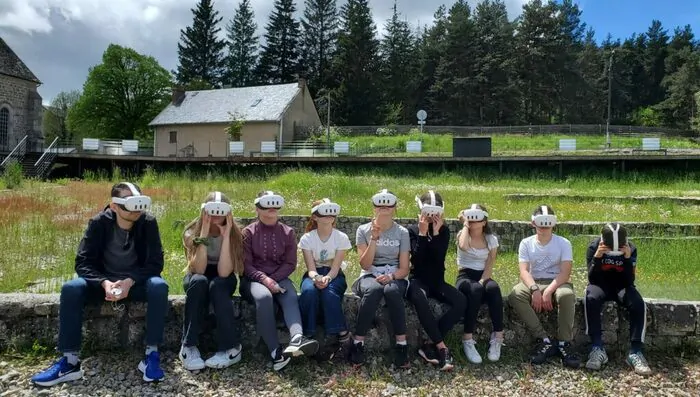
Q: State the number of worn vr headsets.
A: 9